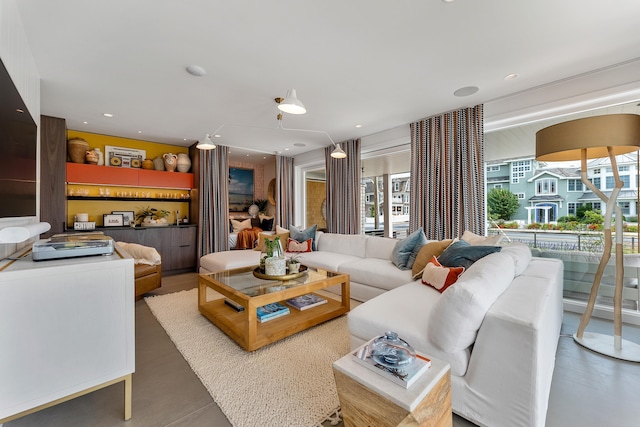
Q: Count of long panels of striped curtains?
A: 4